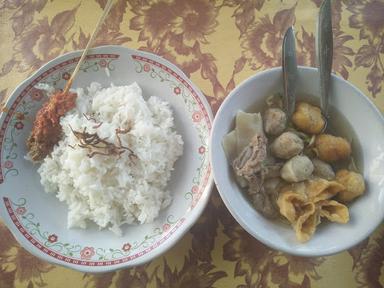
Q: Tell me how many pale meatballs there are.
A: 4